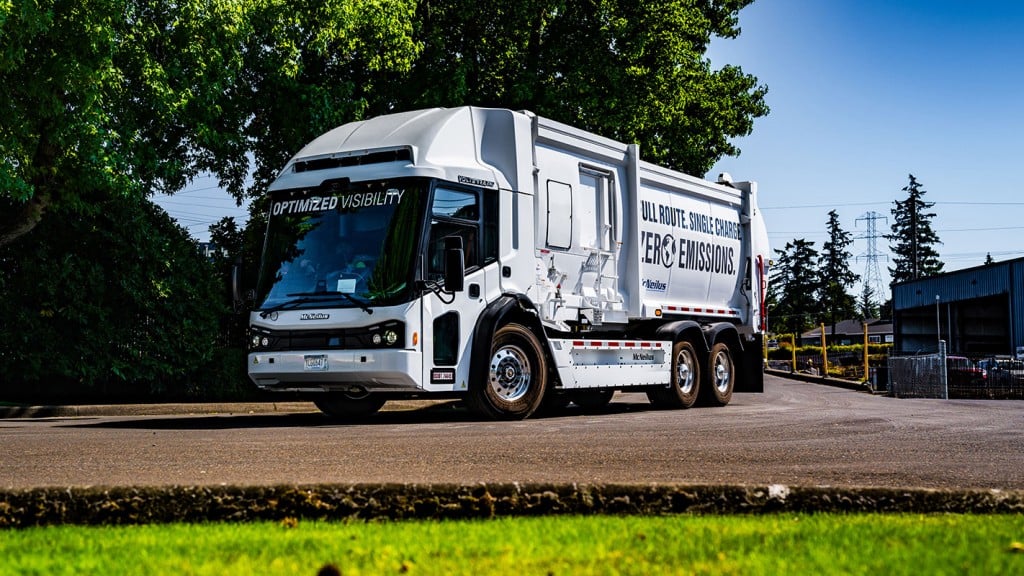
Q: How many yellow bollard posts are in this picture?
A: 4